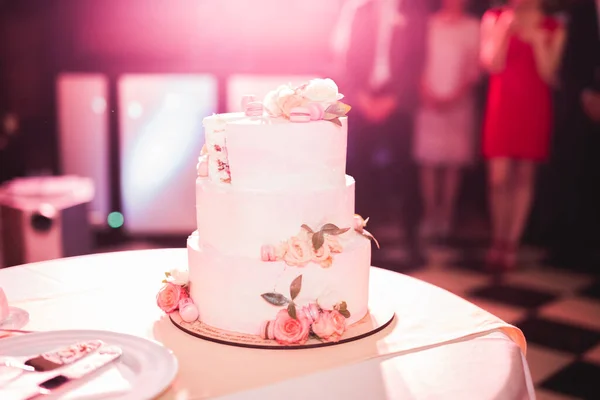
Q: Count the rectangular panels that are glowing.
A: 3